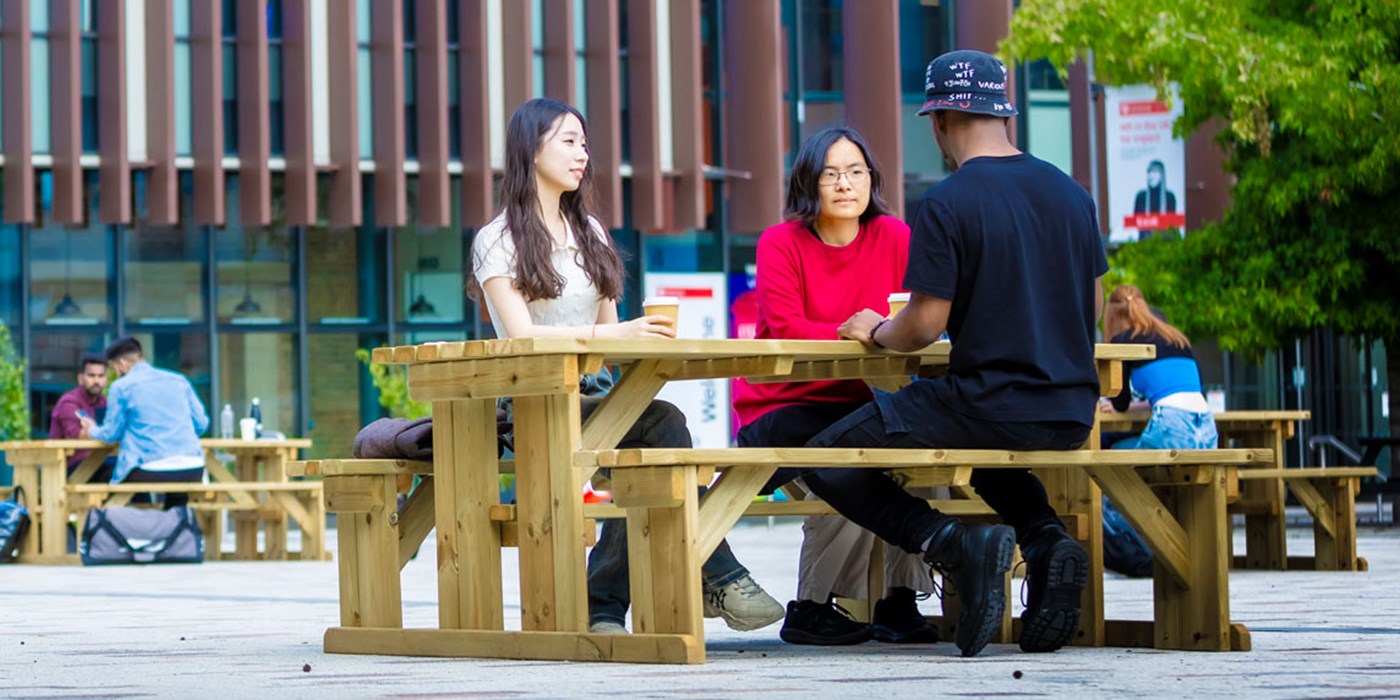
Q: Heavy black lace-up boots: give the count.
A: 2